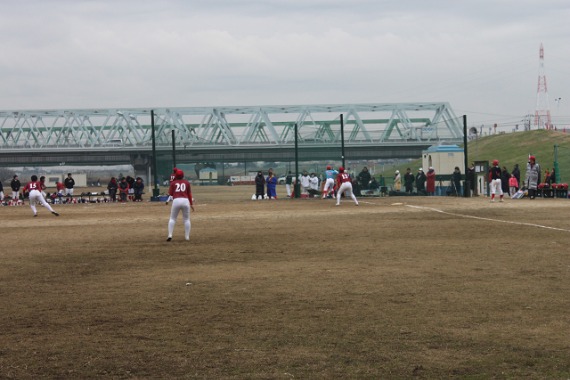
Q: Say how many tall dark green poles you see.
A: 5